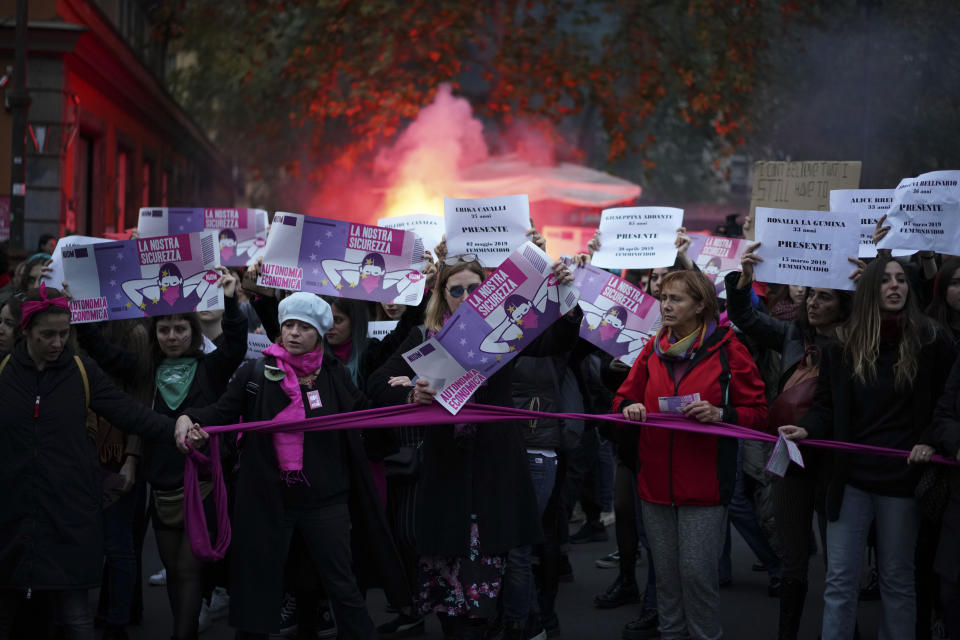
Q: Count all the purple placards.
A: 6